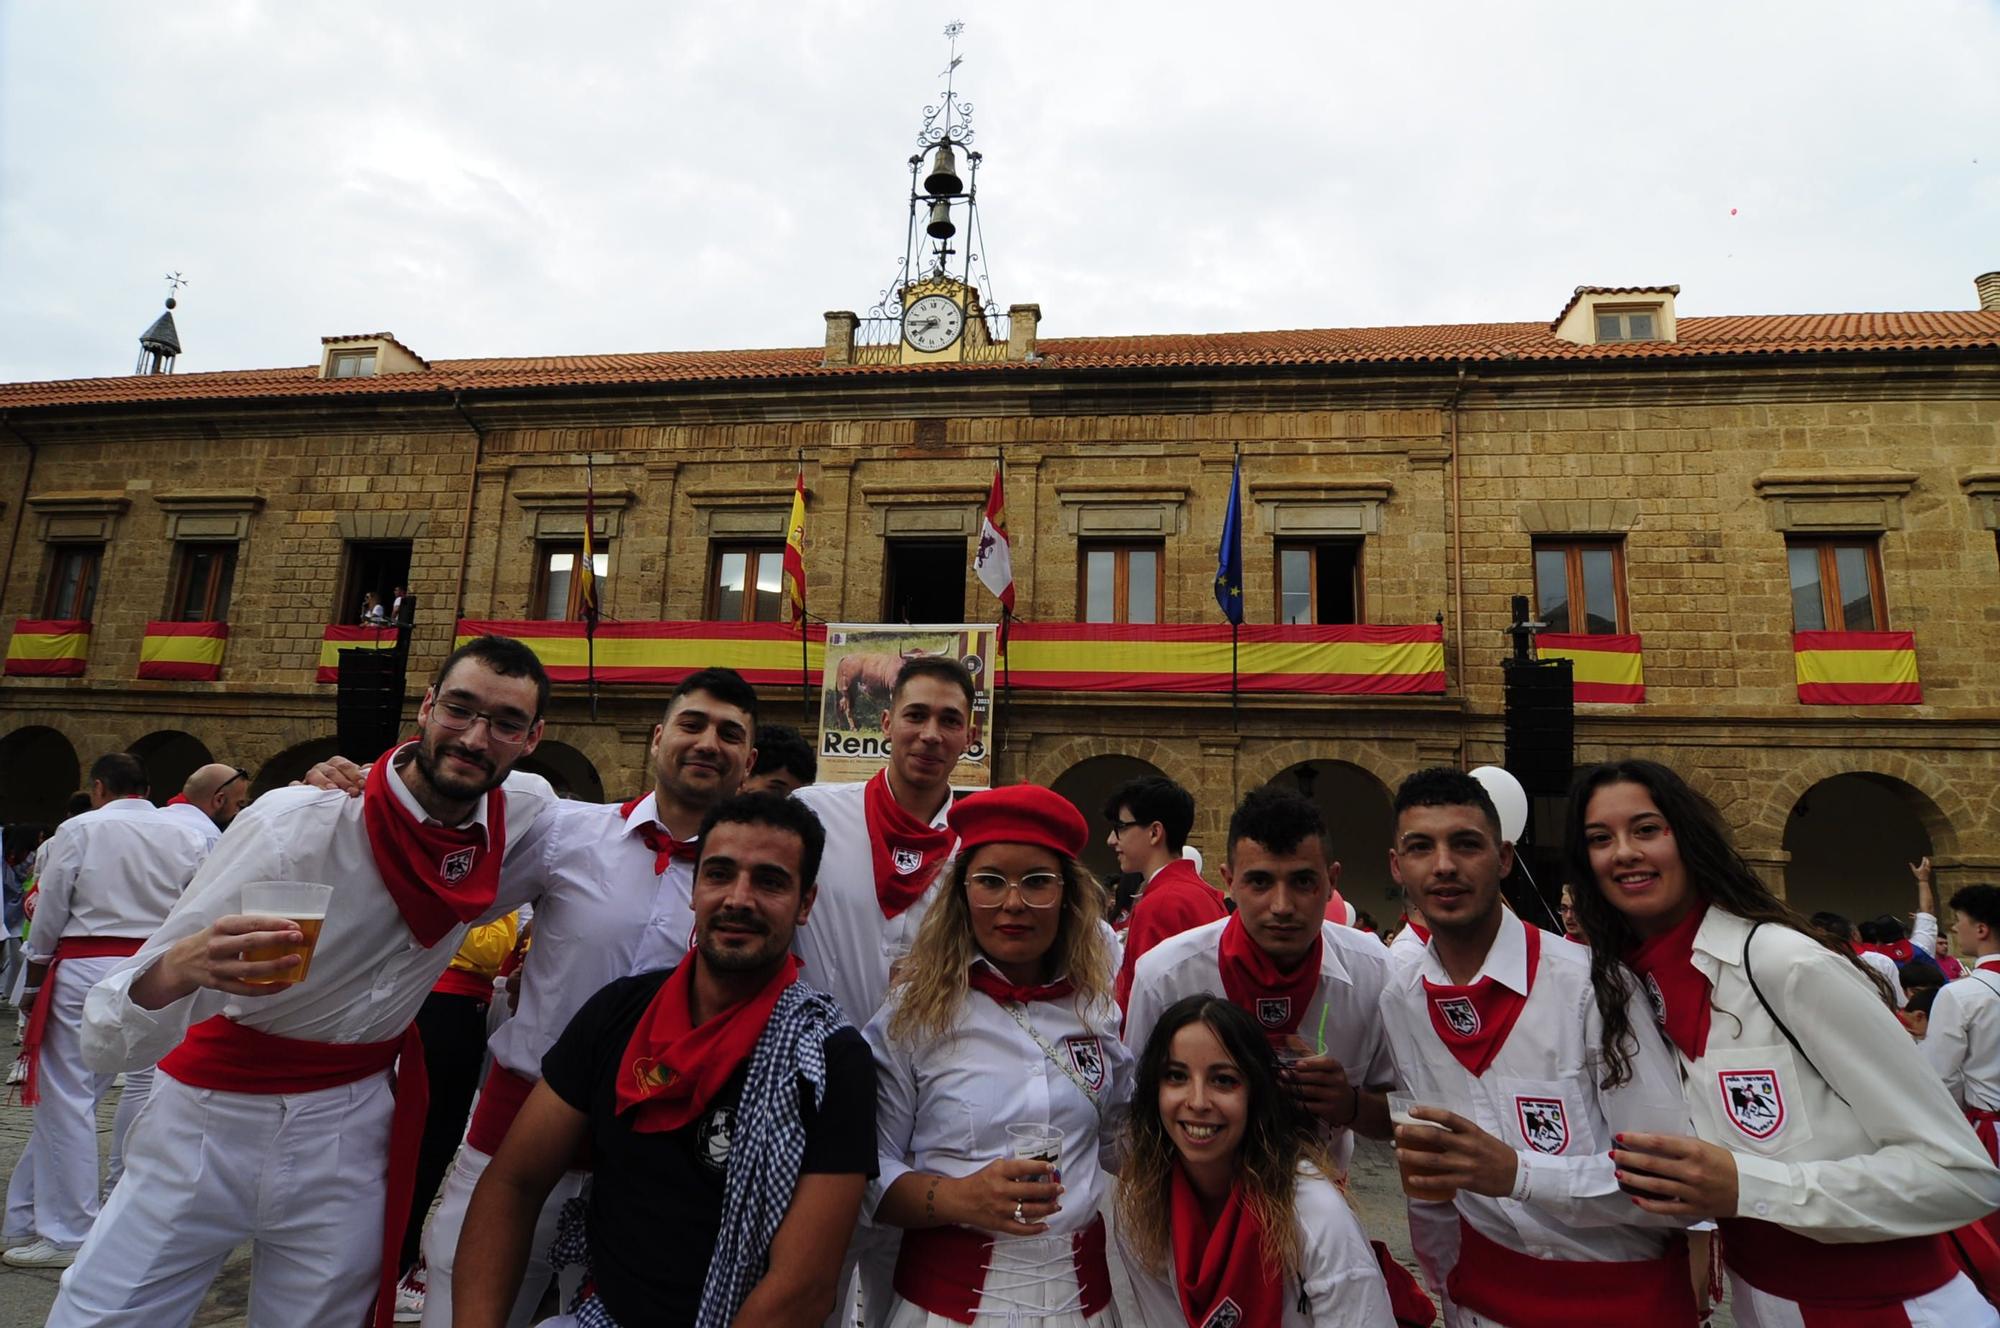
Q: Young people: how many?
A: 9